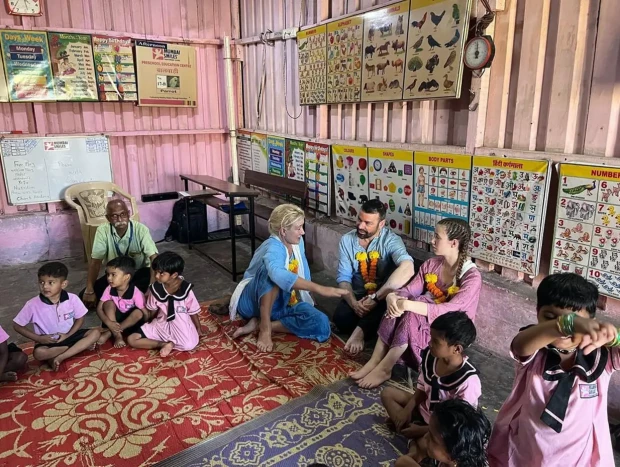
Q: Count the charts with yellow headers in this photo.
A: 9